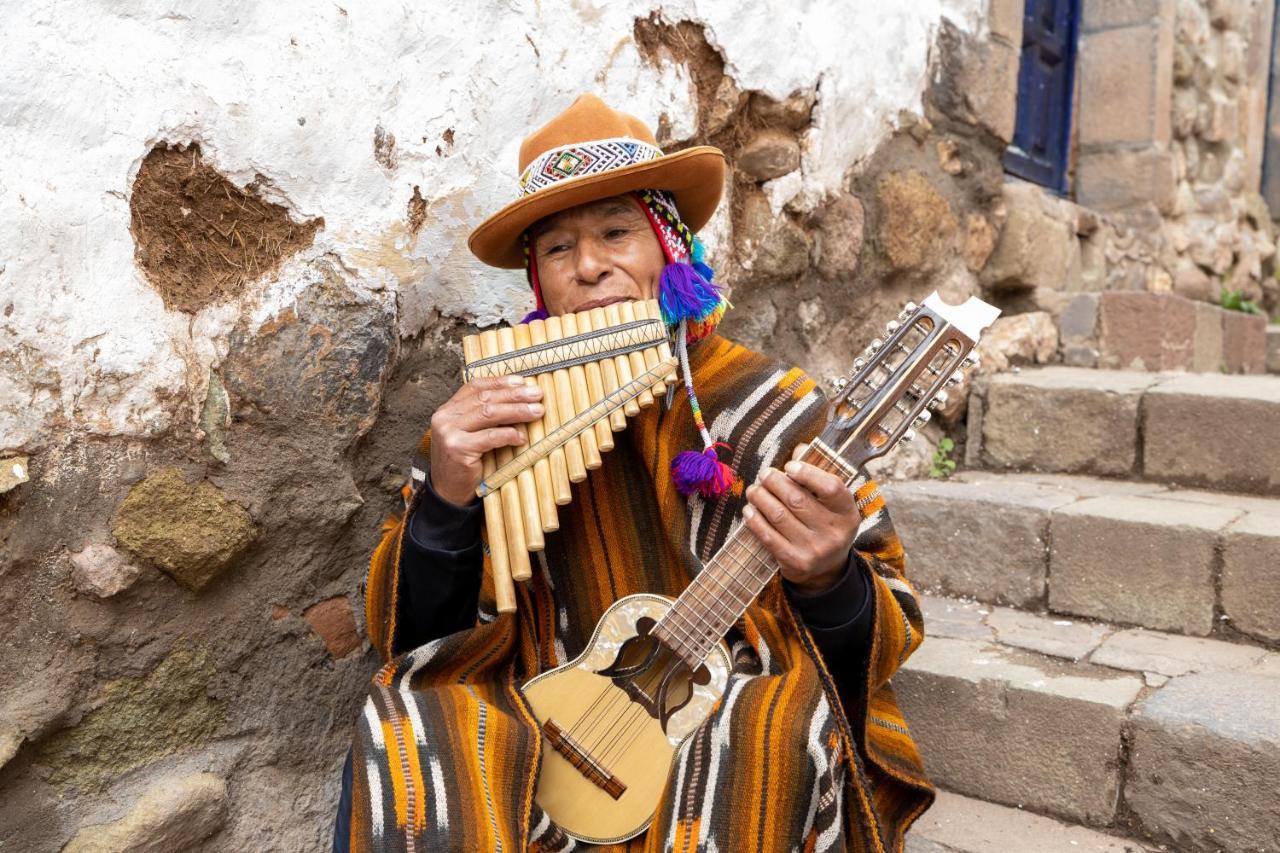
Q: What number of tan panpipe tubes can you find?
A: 13